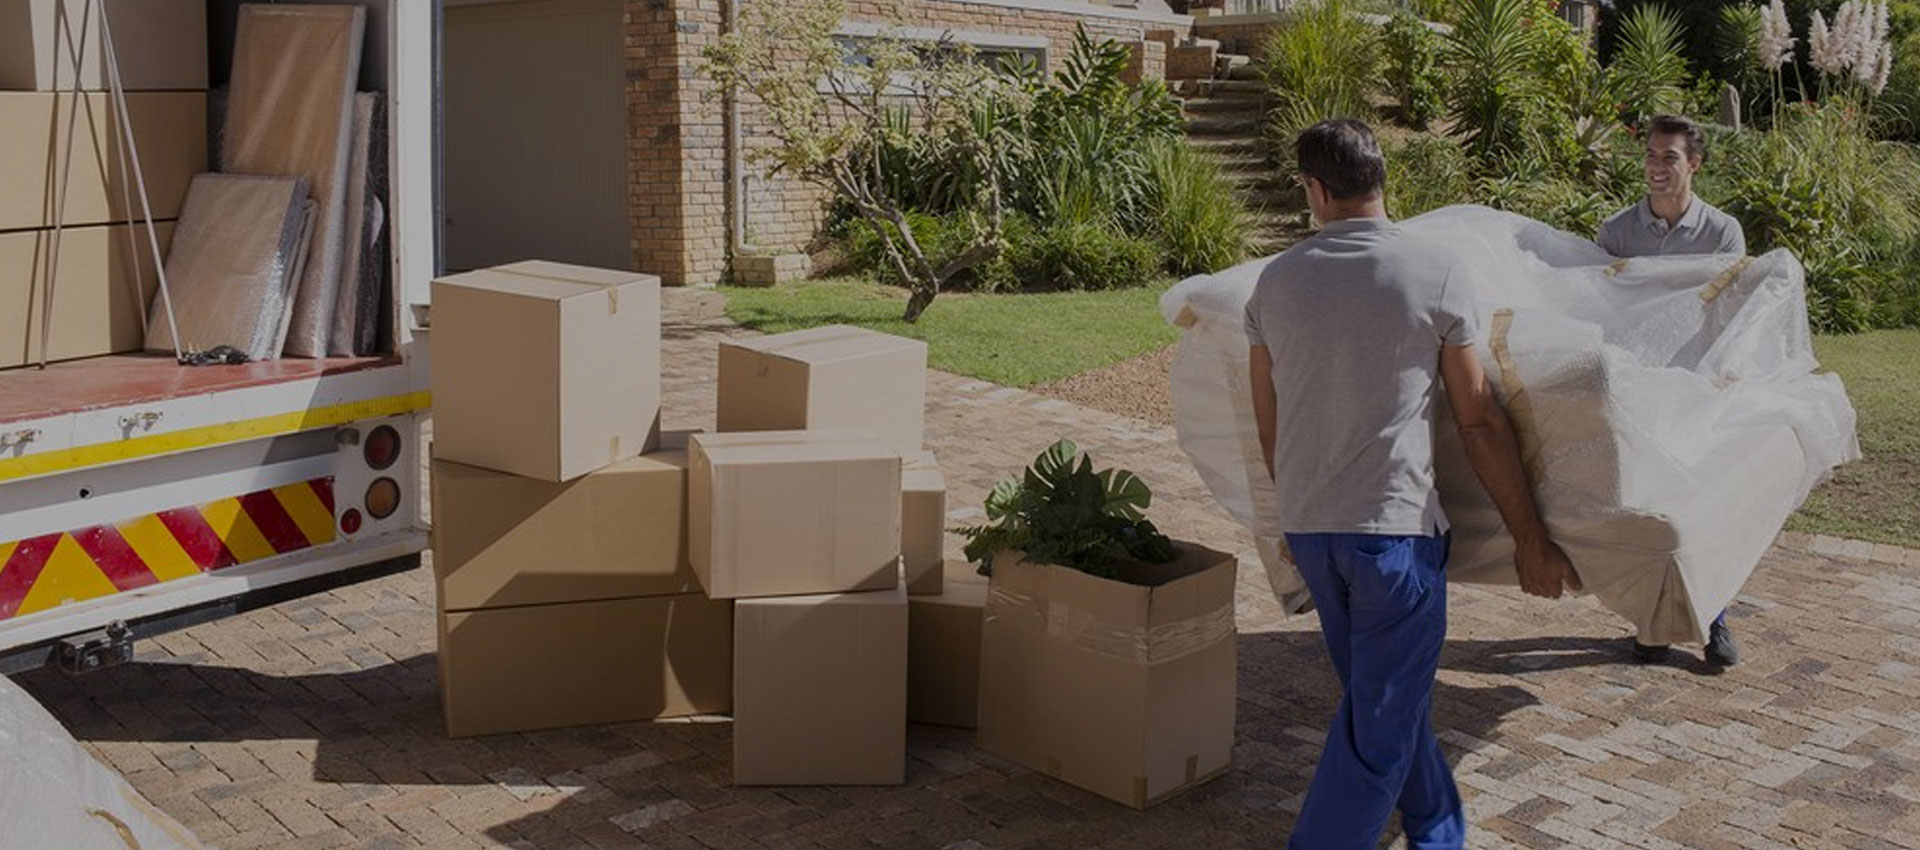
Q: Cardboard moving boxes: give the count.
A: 12